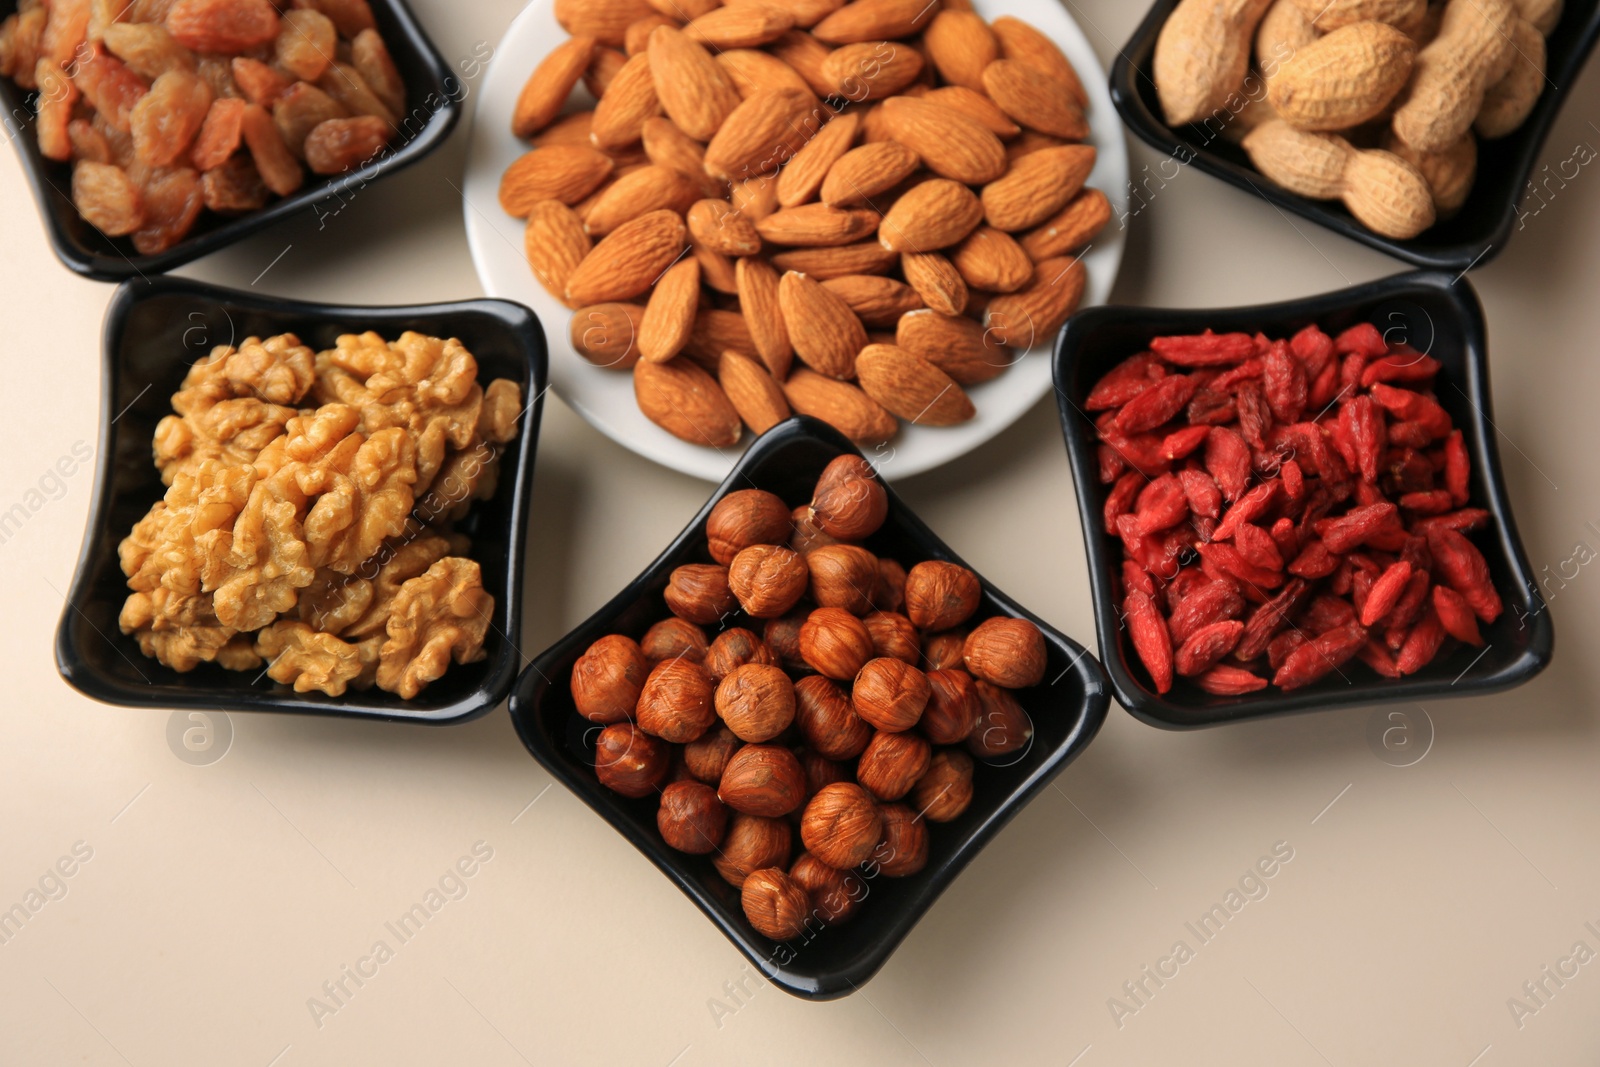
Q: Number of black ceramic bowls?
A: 5